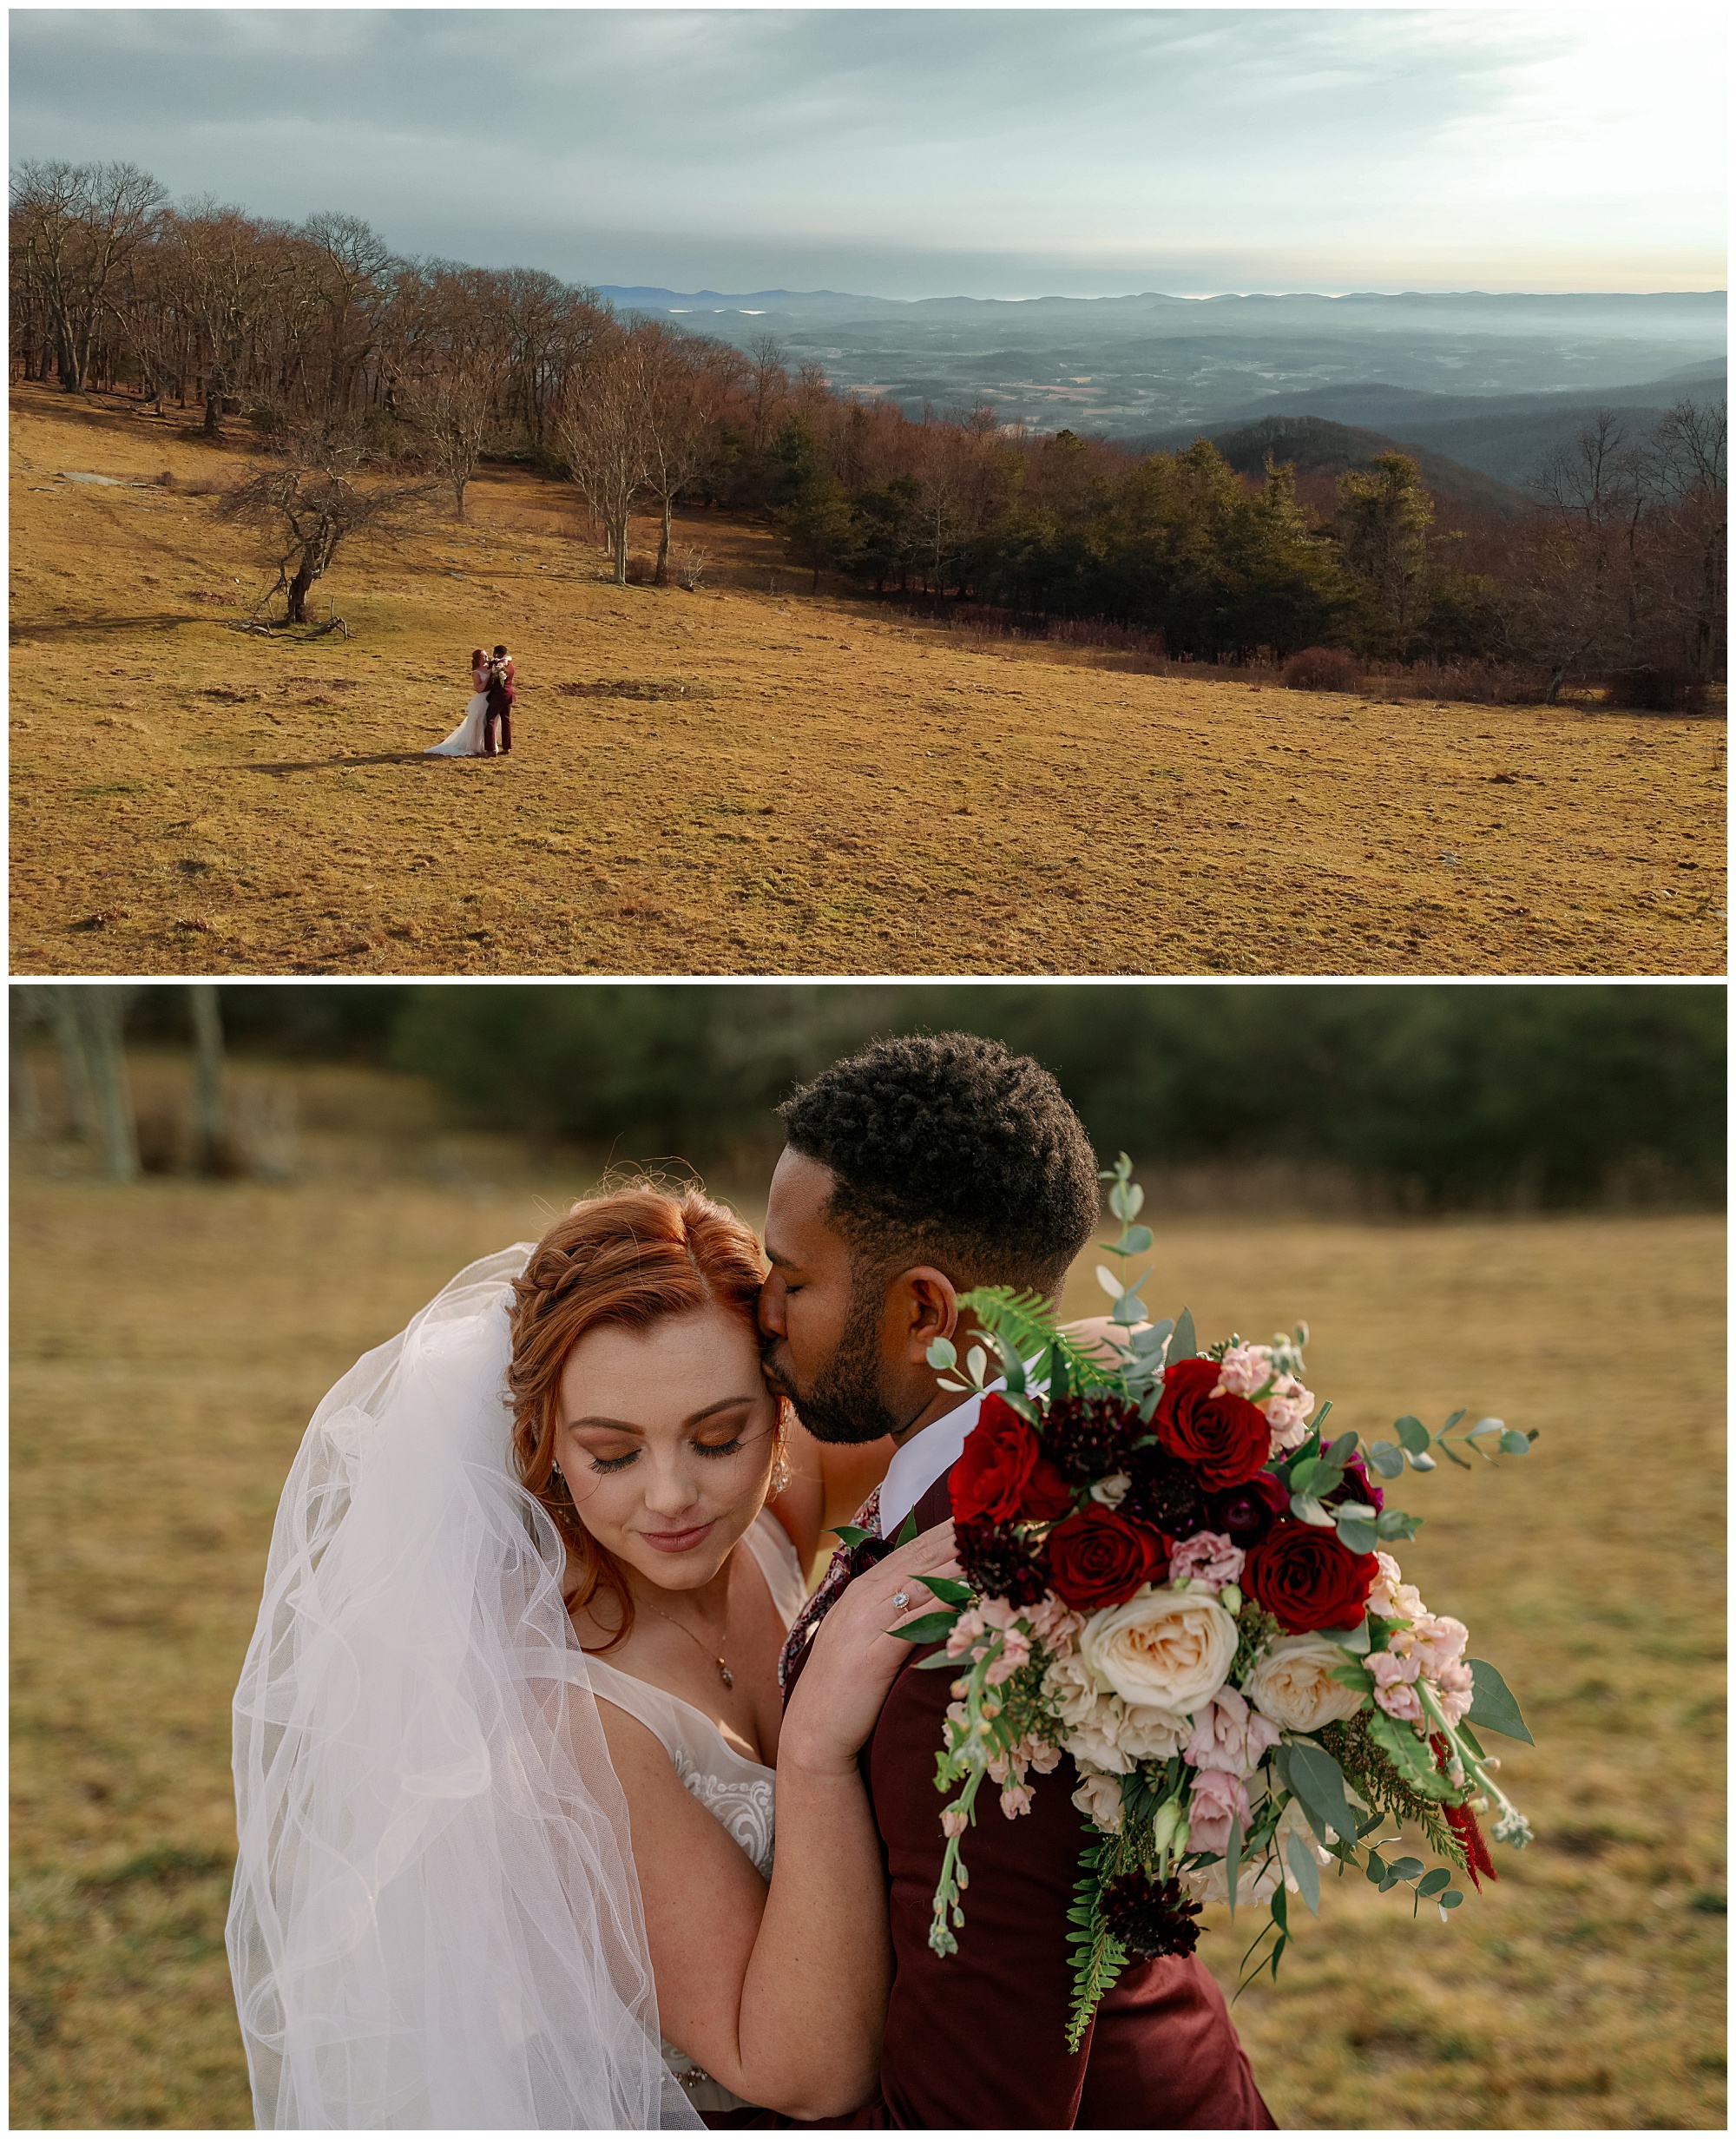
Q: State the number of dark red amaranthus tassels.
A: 2